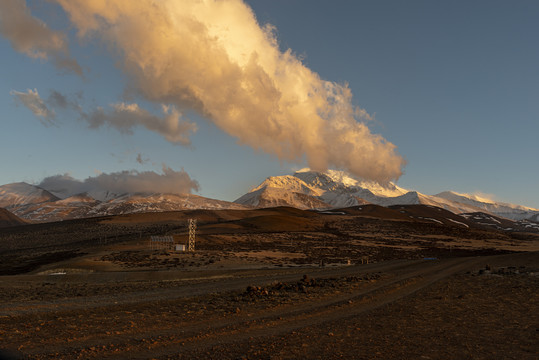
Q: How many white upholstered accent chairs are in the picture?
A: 0